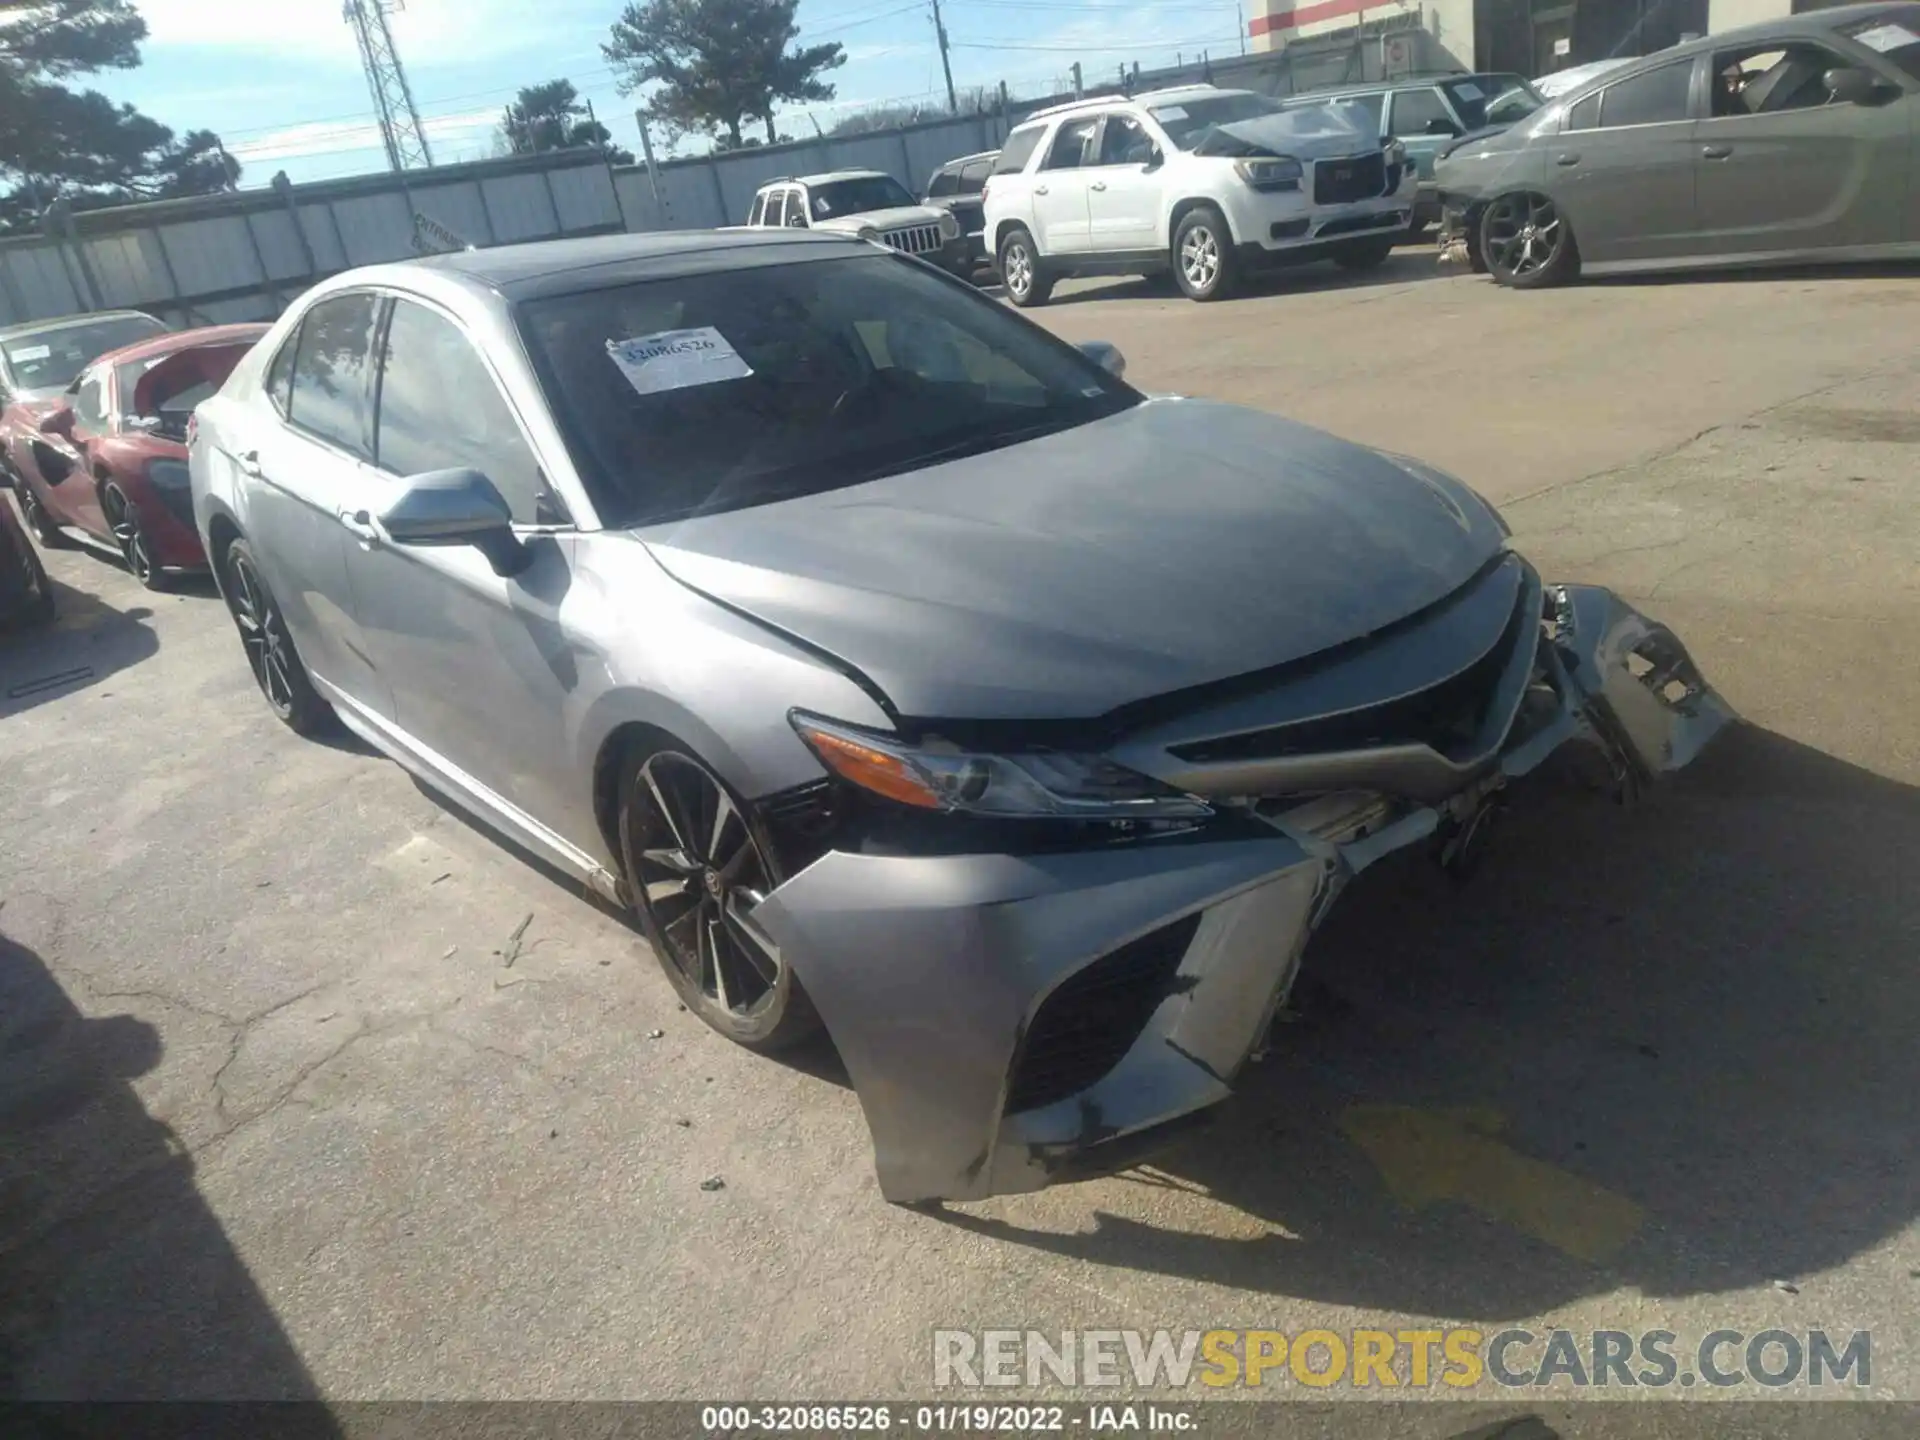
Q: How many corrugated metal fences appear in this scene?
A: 1